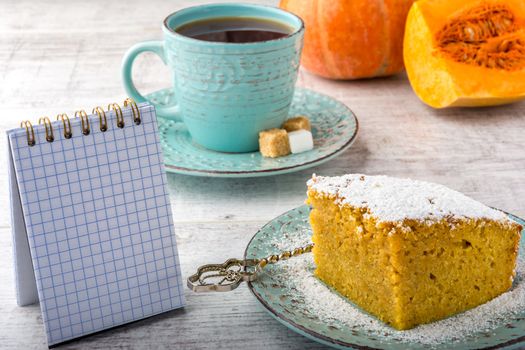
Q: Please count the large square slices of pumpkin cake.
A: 1